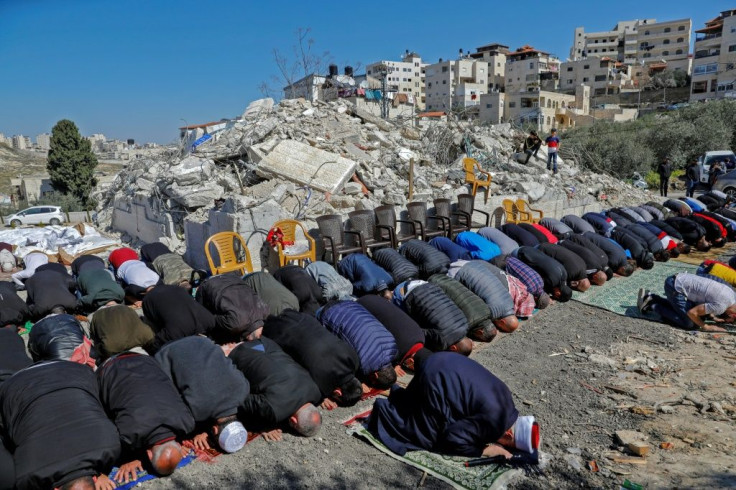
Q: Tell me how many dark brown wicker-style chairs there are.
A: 6